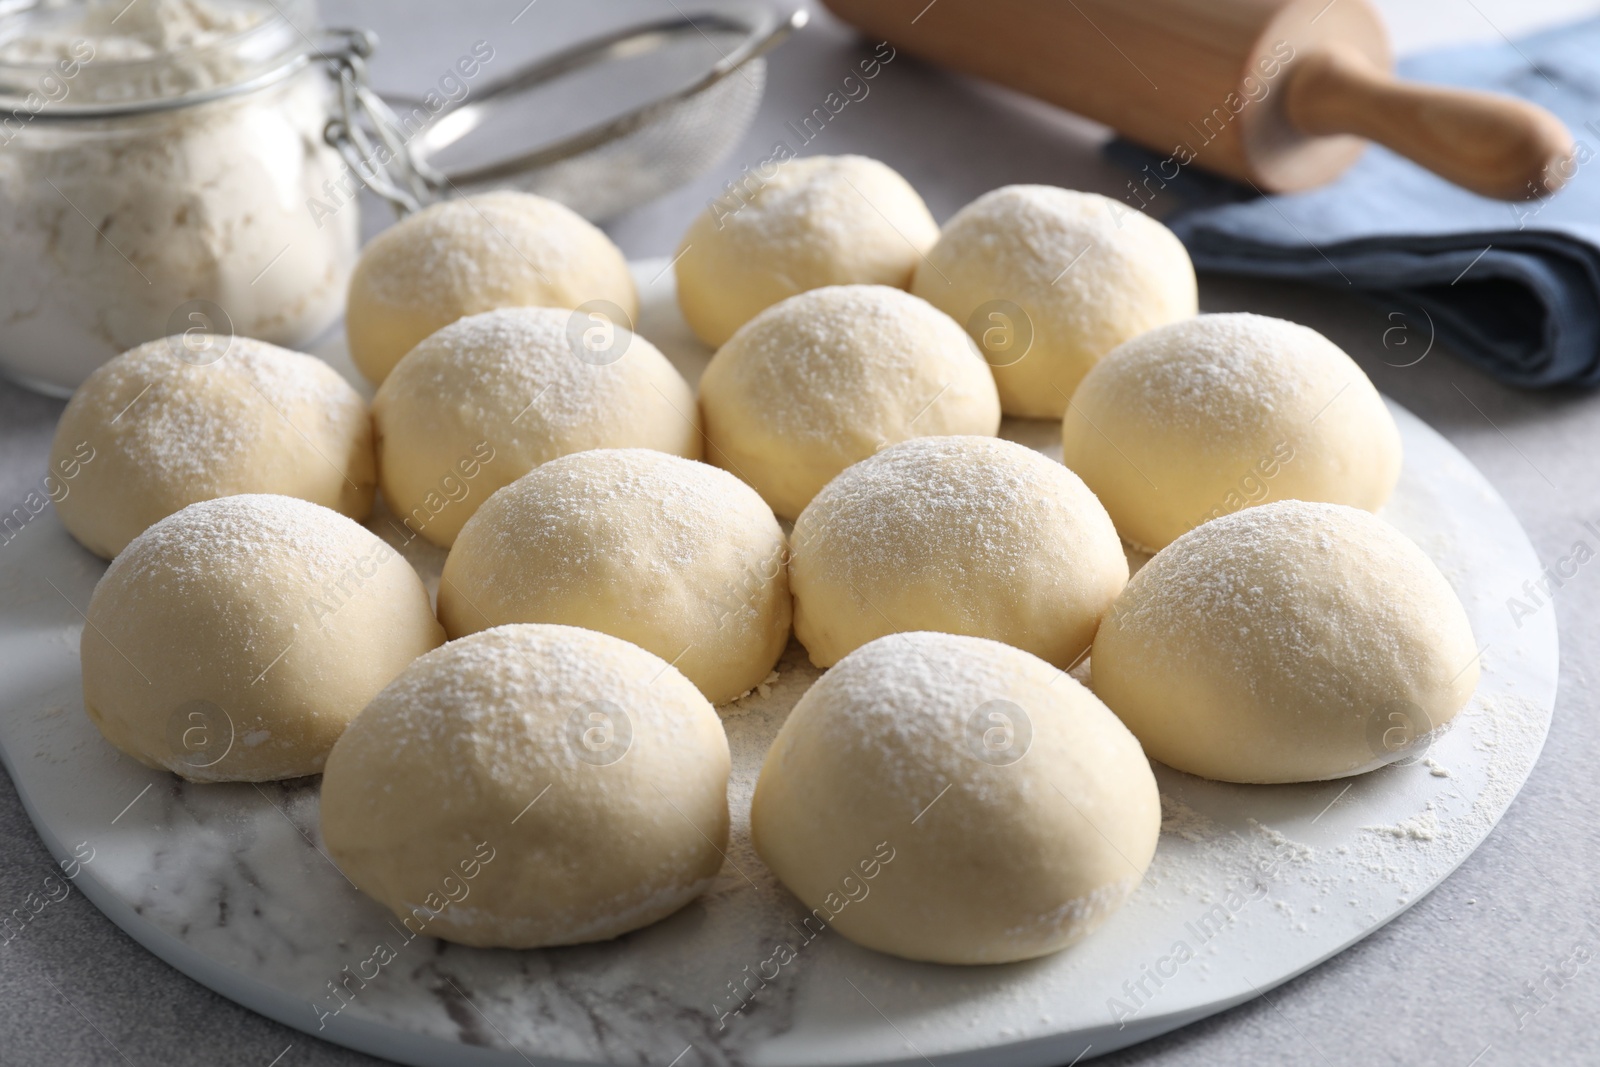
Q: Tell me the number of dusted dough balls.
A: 13